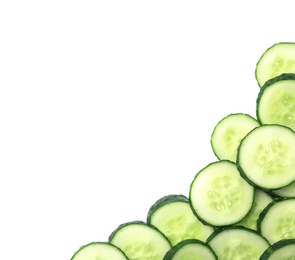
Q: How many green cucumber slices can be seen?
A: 14